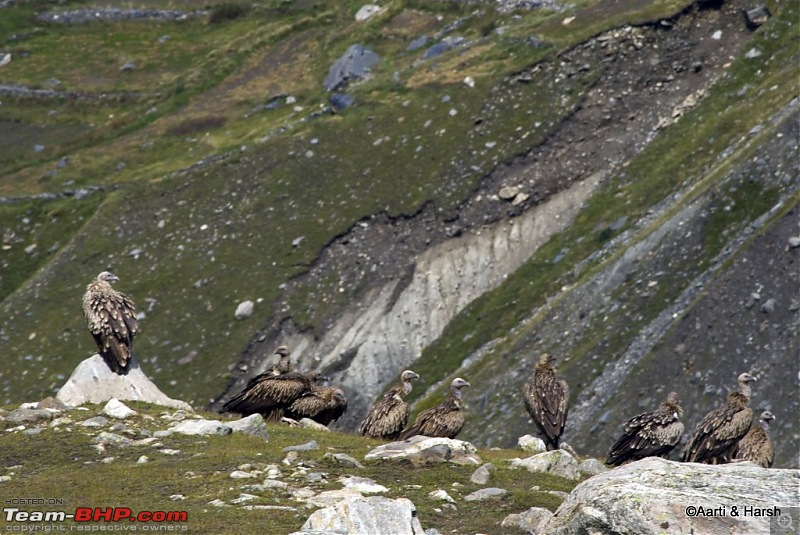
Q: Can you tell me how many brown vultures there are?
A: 10